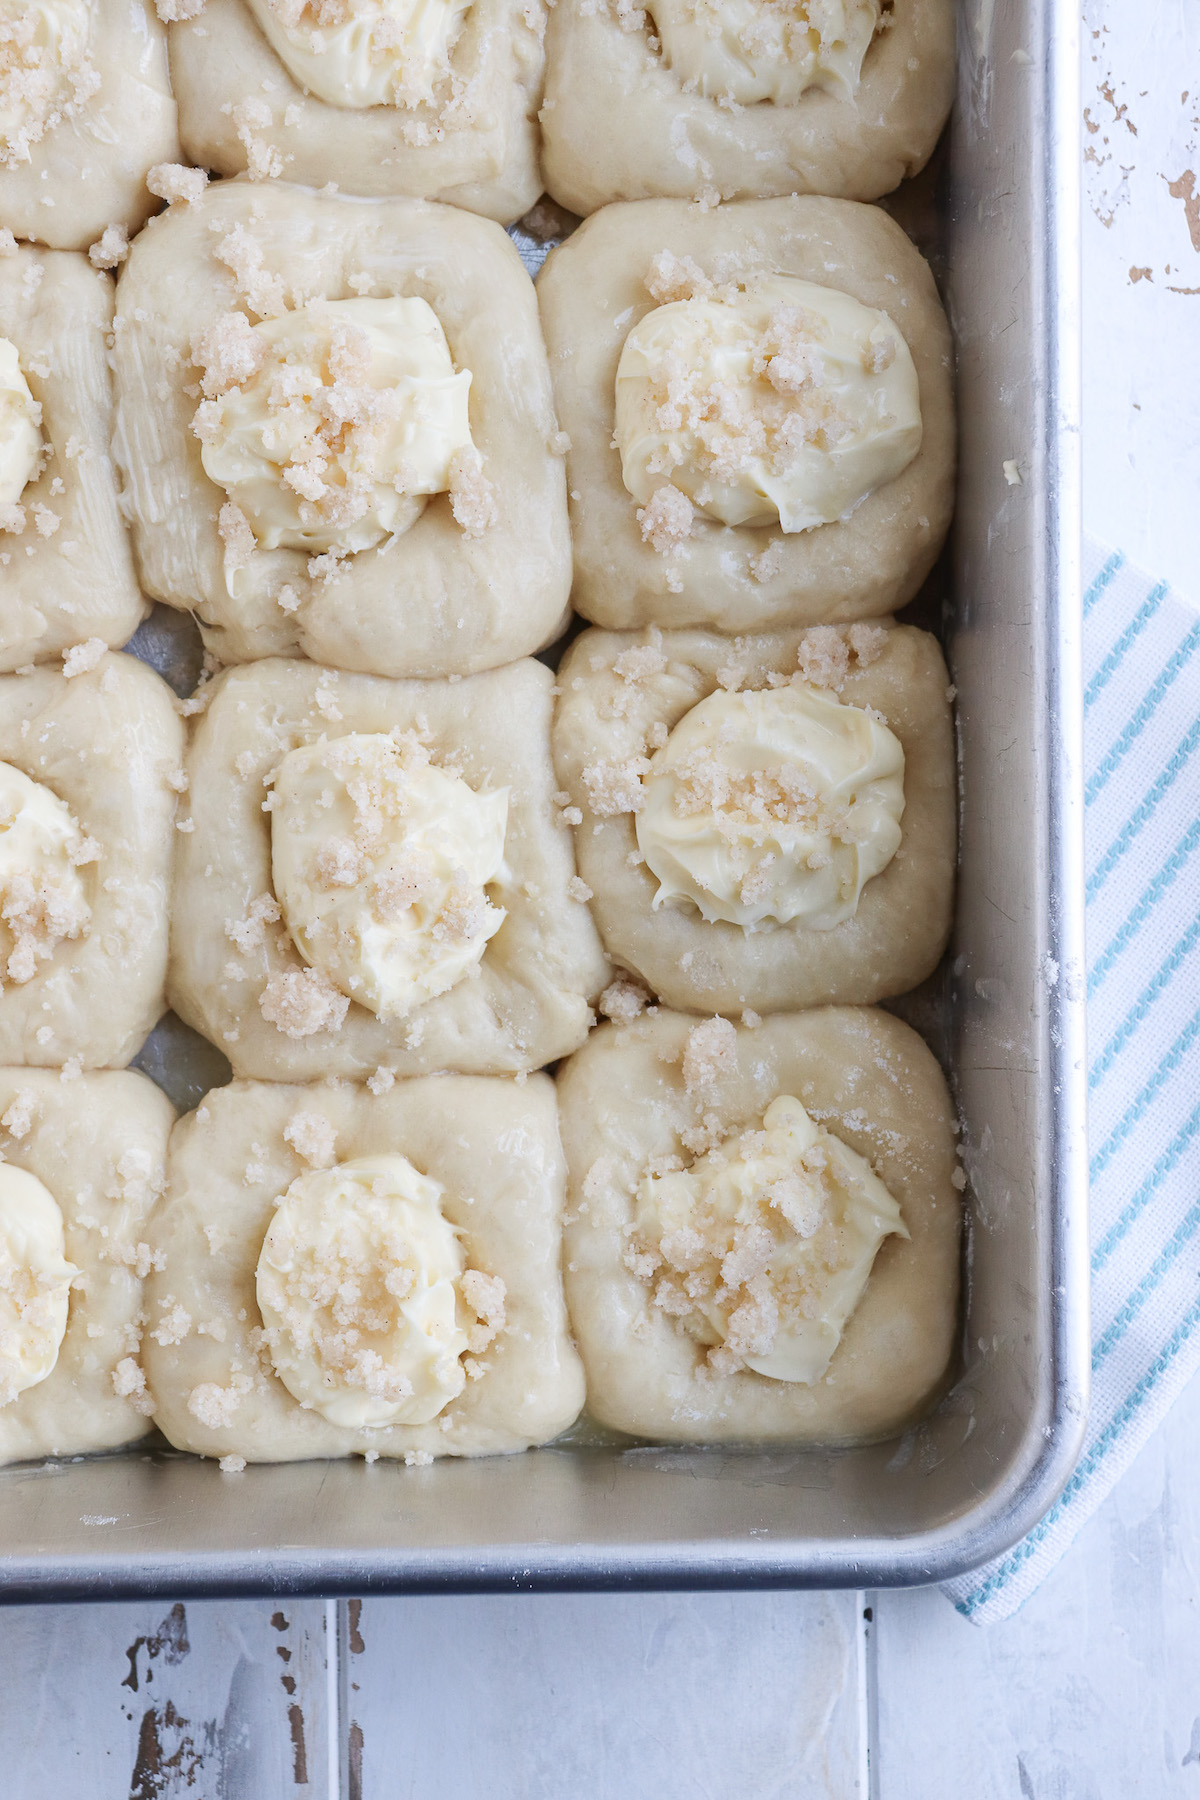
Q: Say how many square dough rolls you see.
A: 12